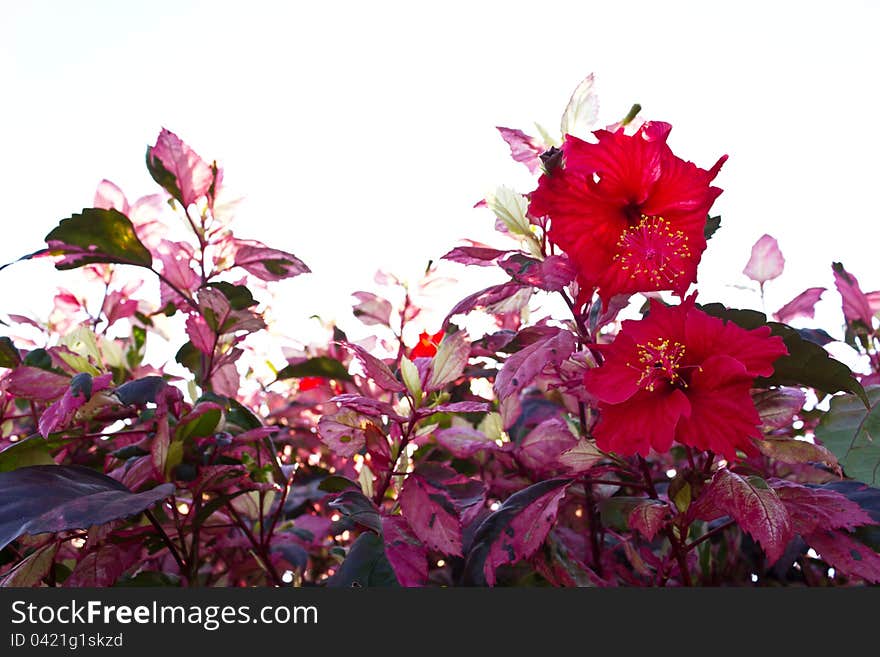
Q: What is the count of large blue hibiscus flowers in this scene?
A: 0